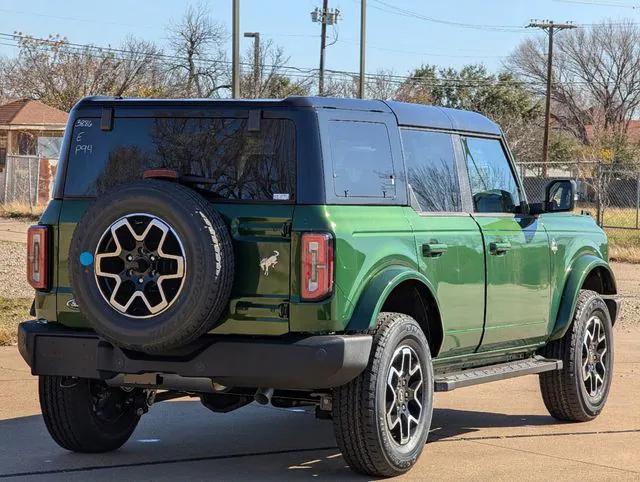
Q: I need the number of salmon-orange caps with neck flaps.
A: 0